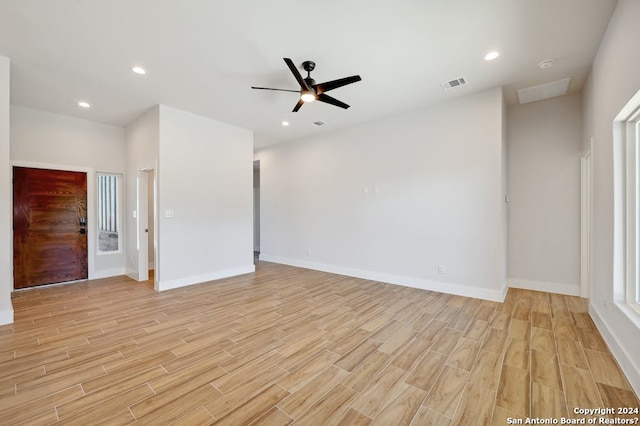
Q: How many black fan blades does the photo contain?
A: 5